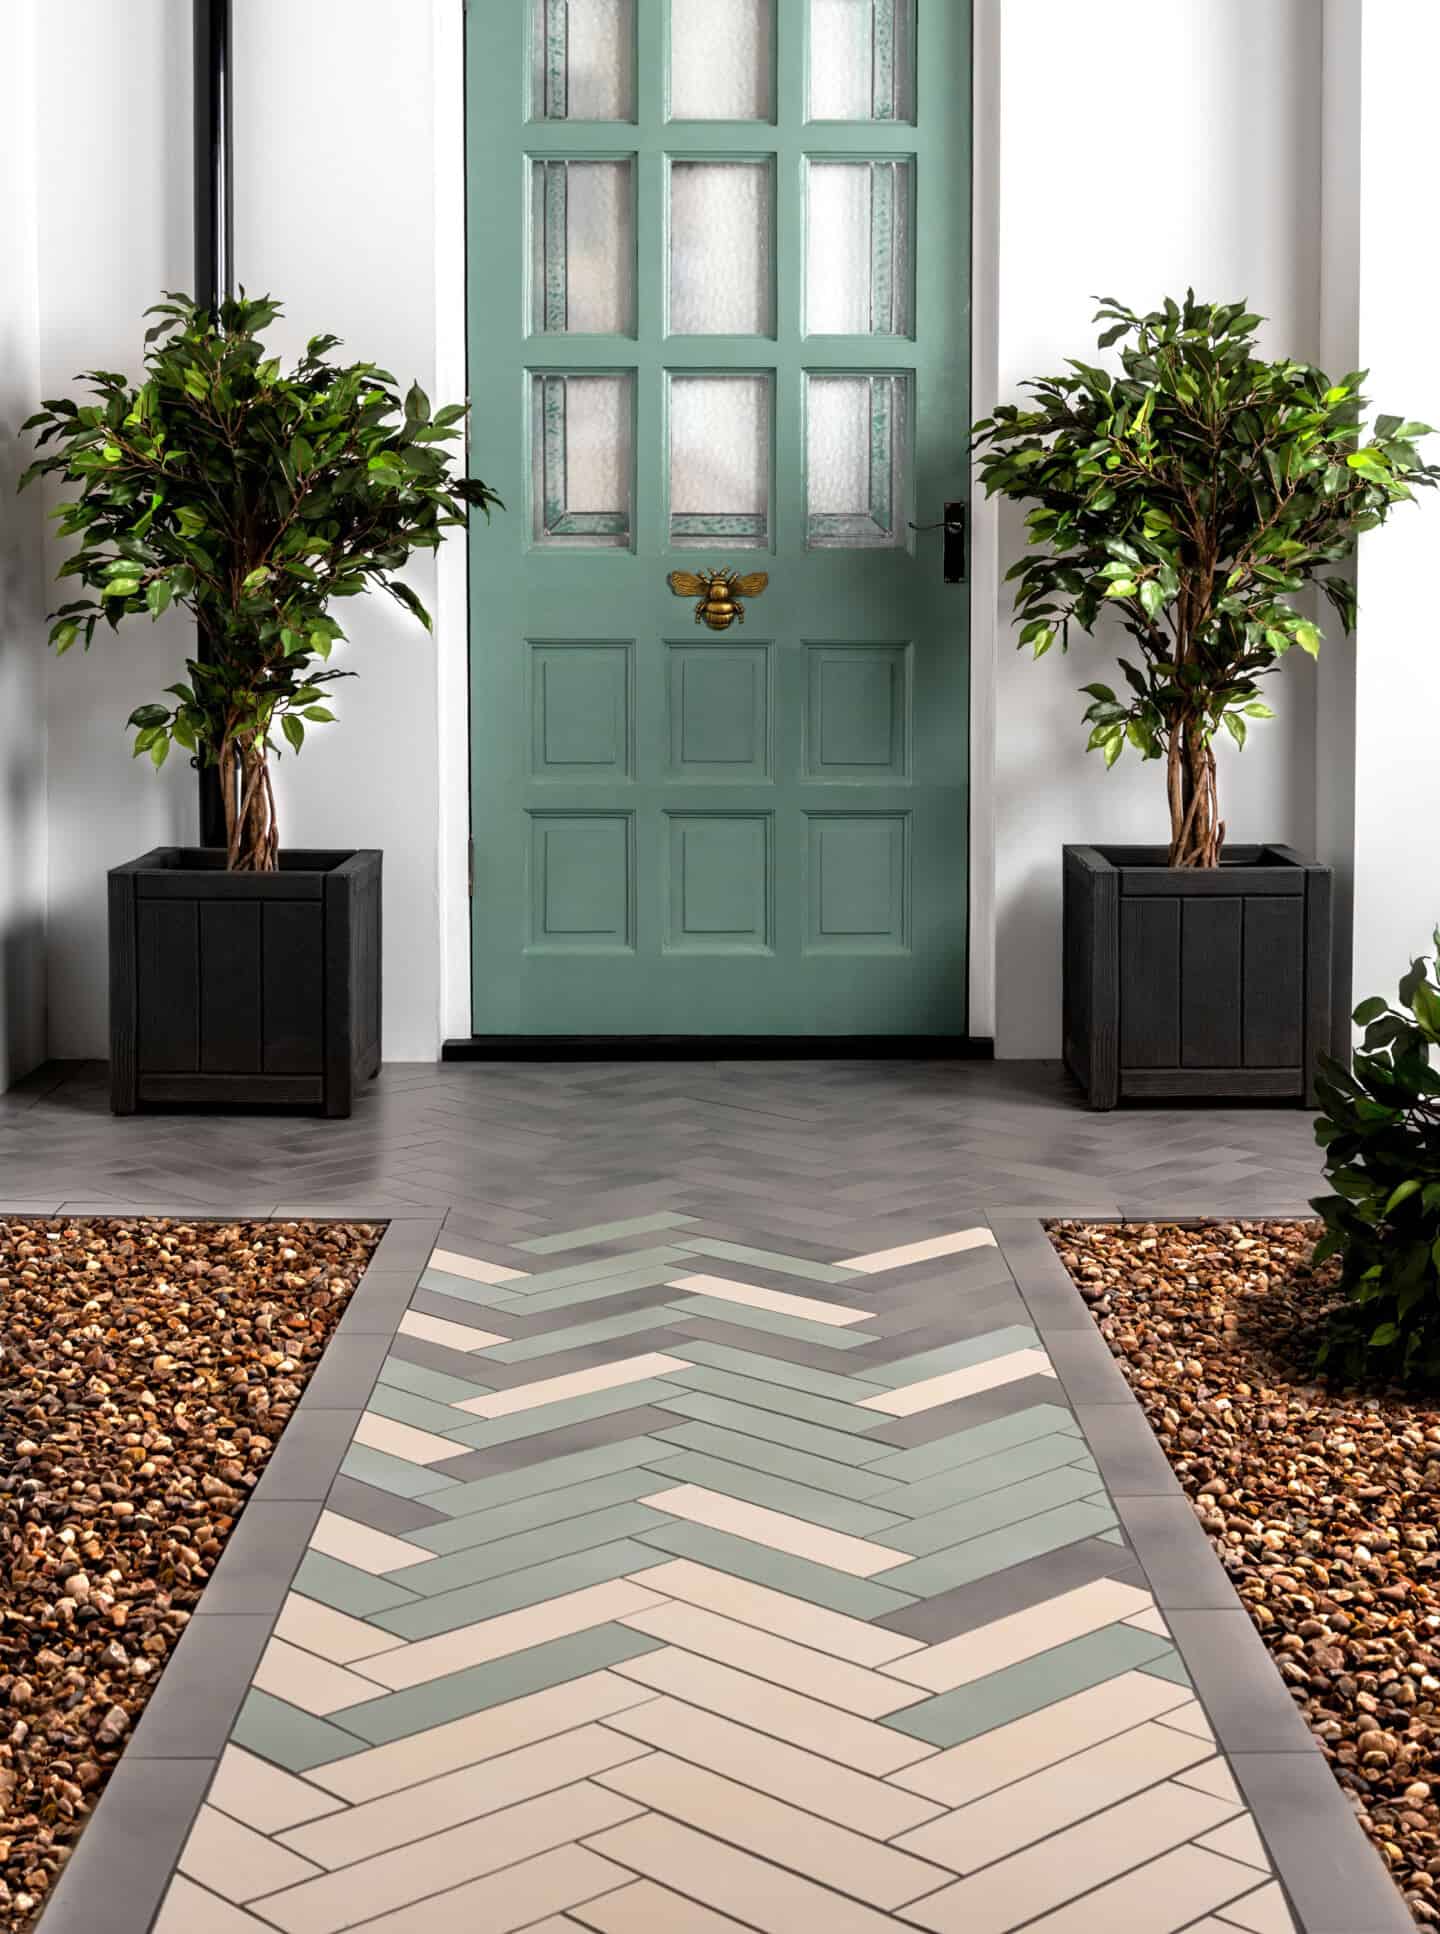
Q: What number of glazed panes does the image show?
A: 9